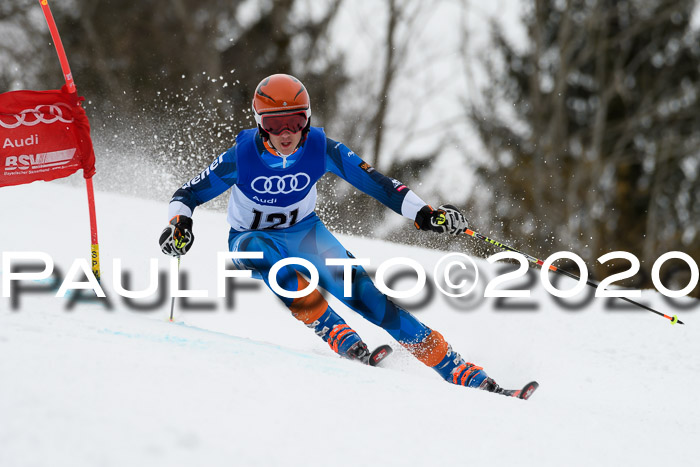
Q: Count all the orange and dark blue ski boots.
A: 2